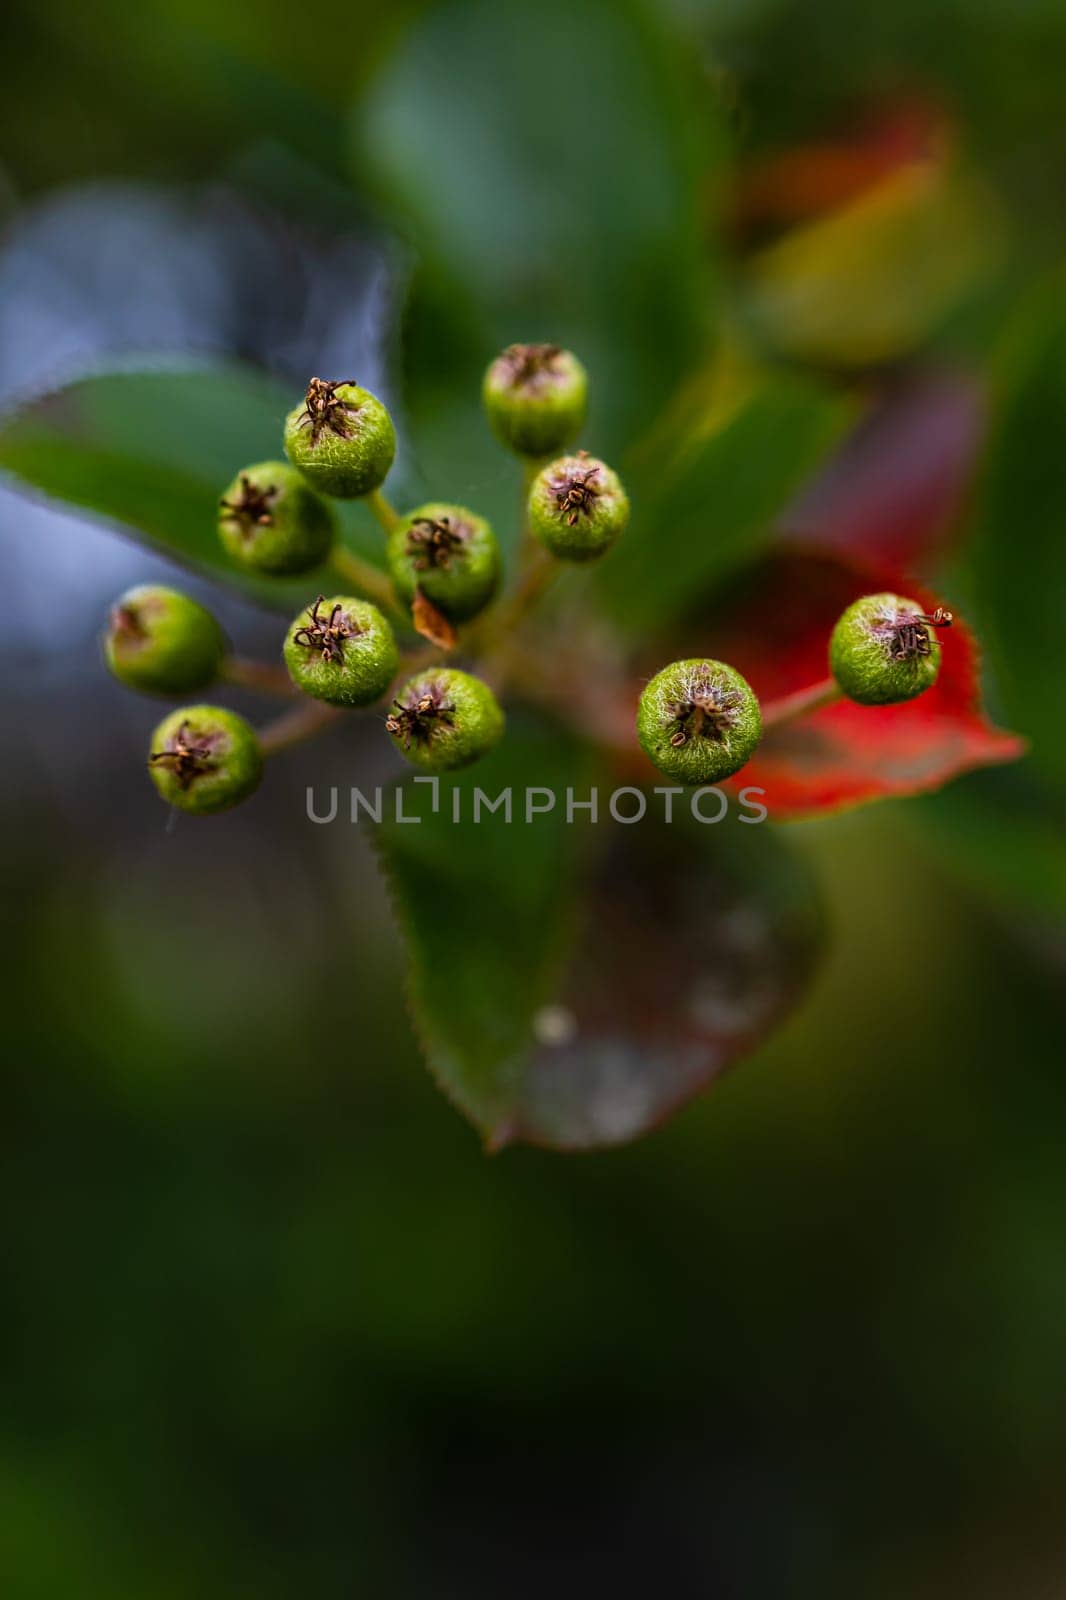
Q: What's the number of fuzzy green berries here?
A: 11